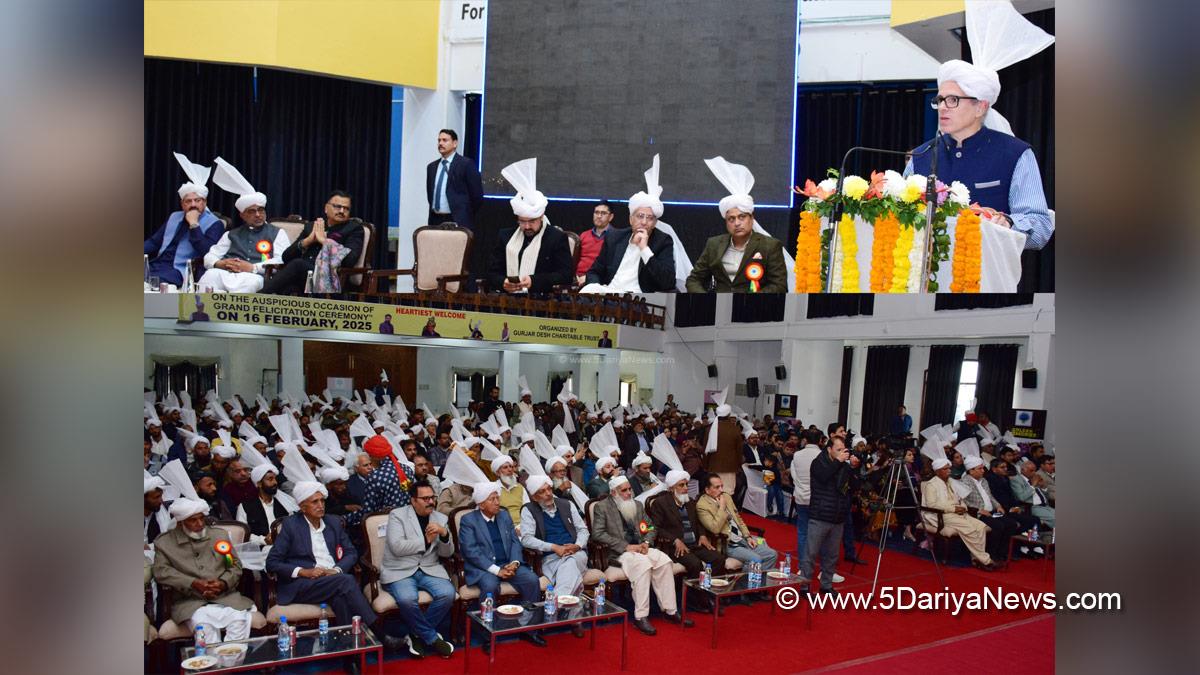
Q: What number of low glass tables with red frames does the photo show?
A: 4